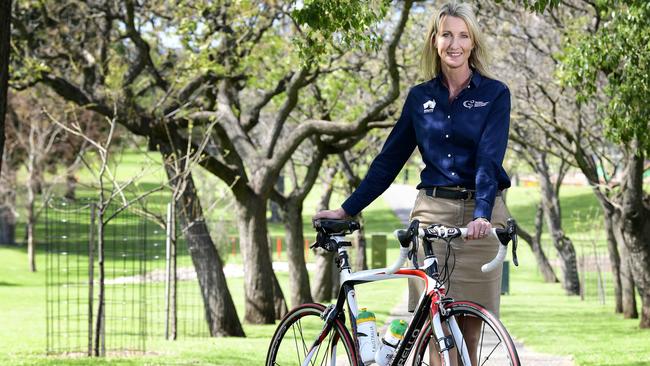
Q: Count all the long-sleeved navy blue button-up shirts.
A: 1